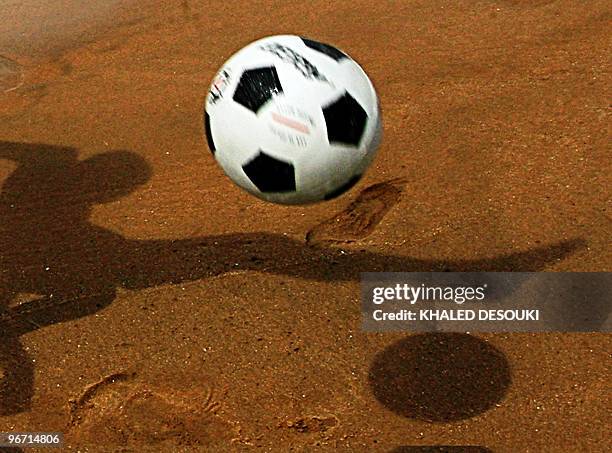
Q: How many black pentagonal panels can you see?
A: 6